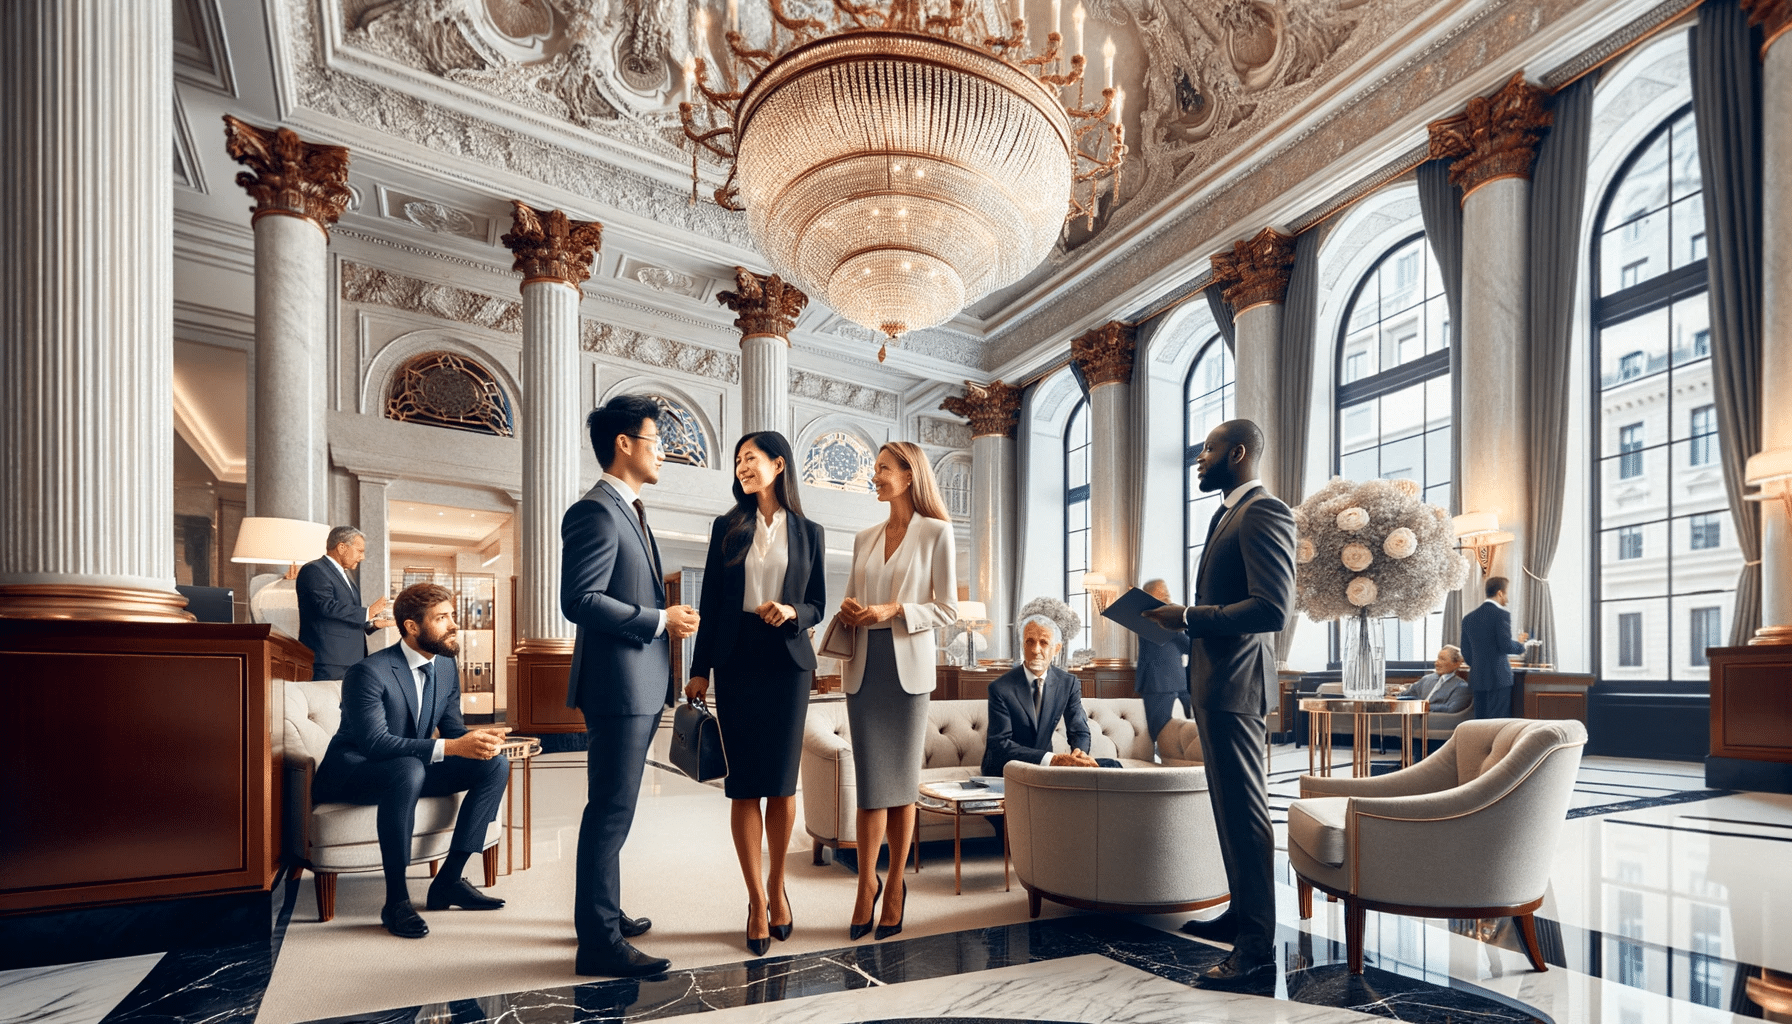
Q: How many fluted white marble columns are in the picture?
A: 3